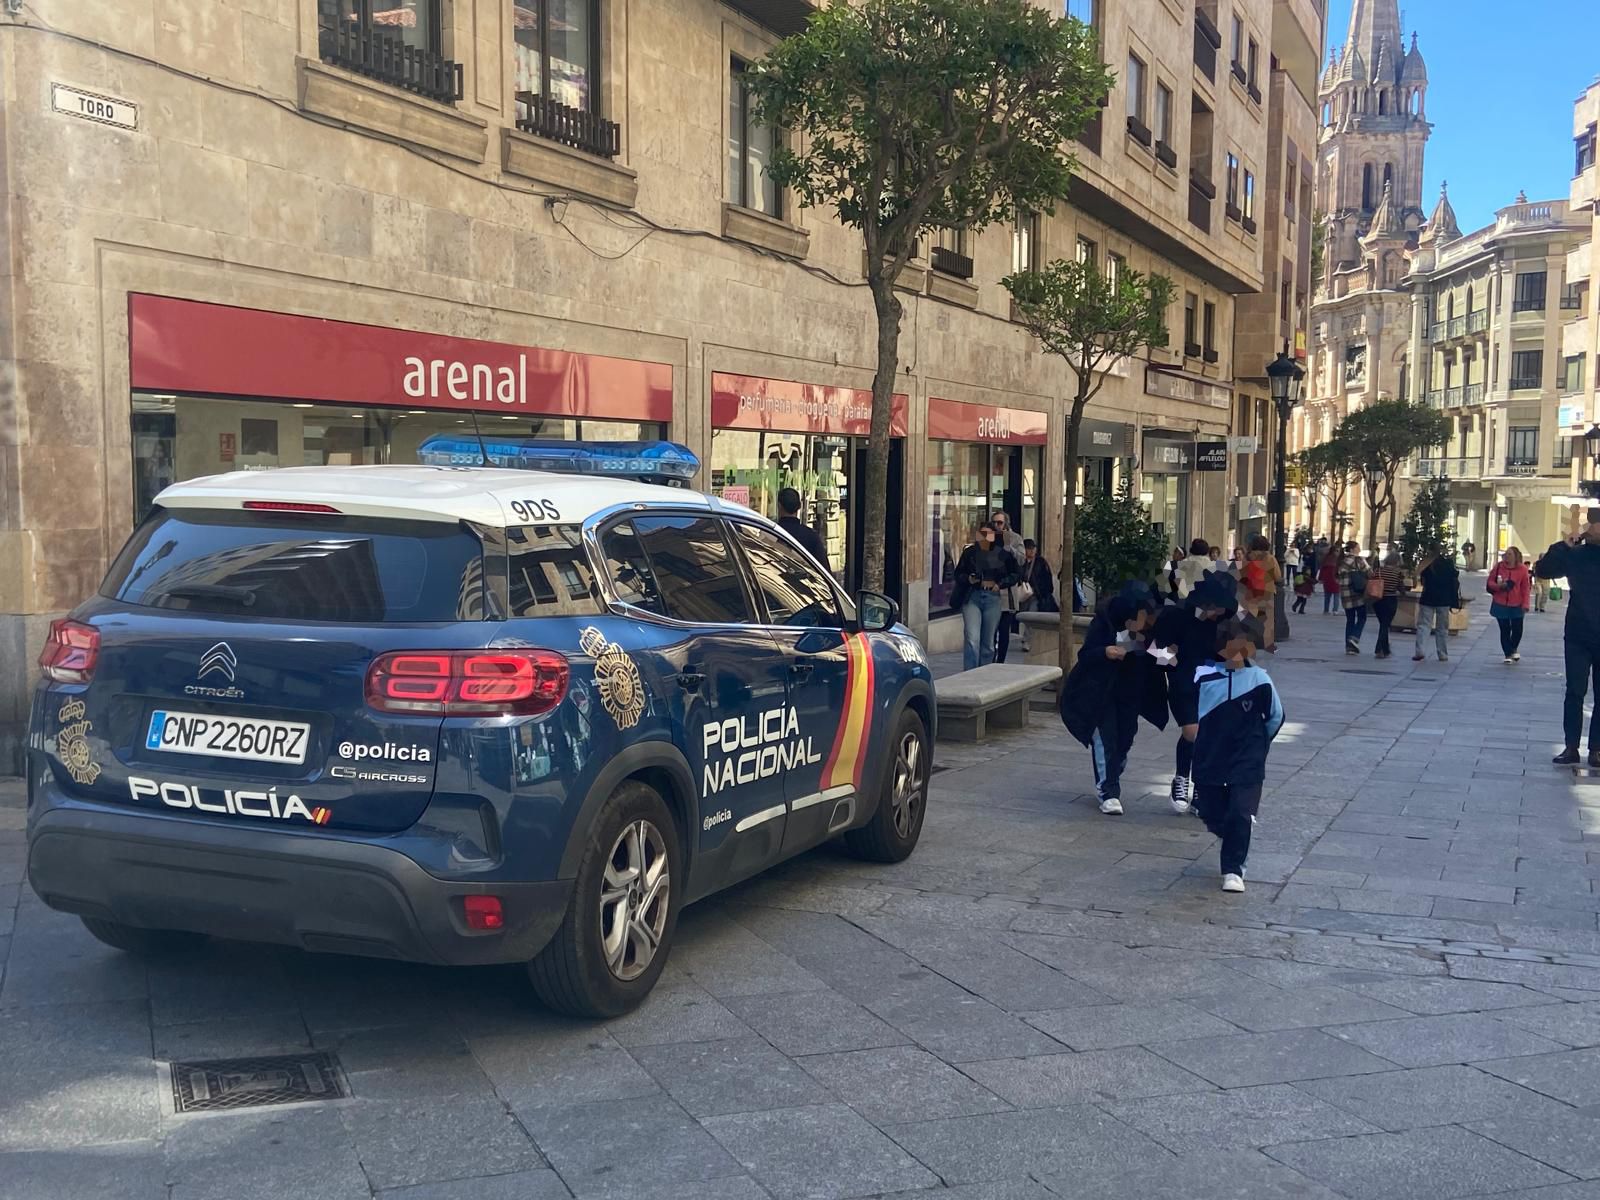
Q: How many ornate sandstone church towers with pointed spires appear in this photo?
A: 1